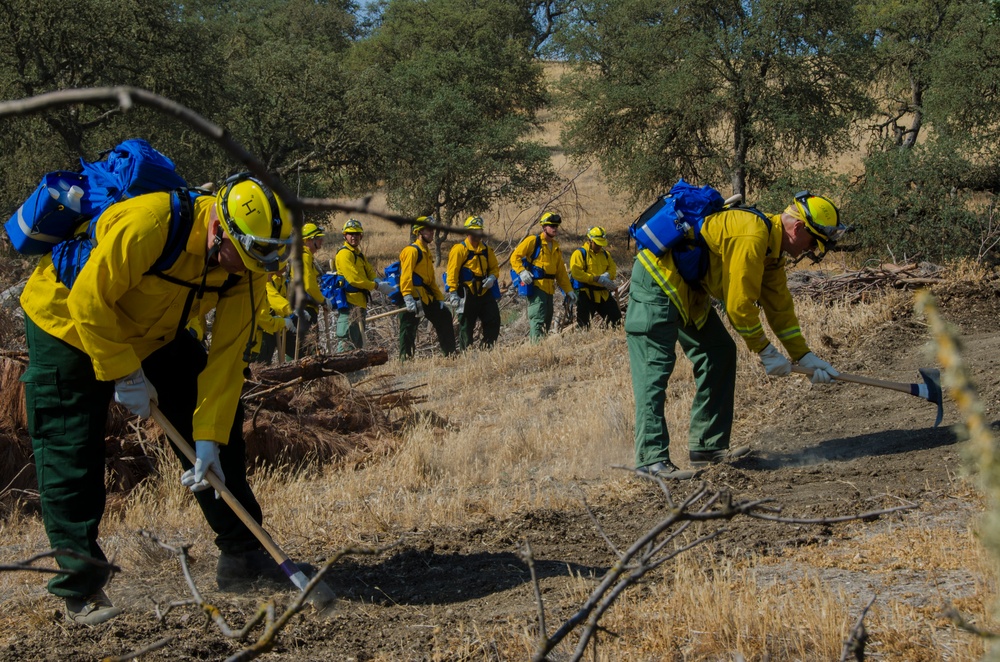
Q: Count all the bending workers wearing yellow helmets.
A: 2